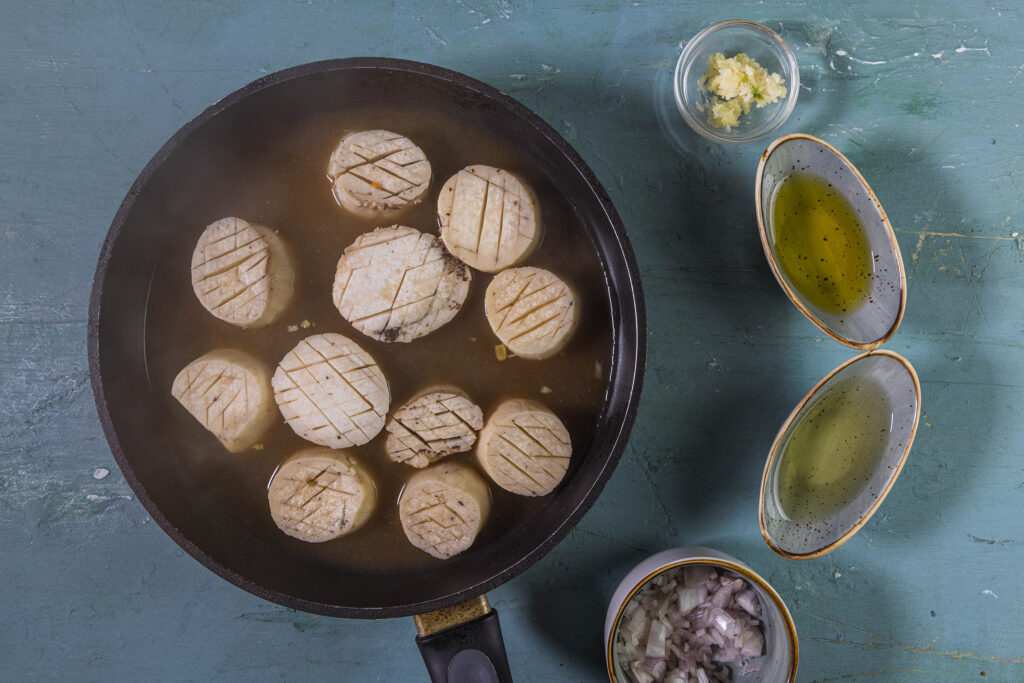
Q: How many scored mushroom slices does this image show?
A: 11